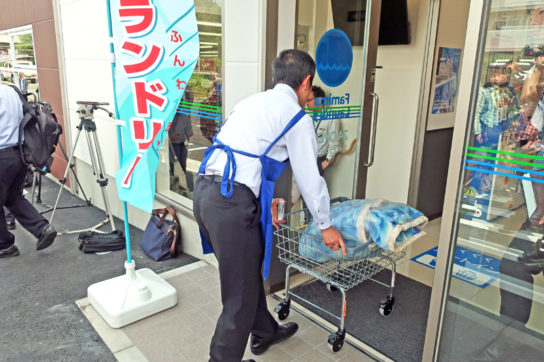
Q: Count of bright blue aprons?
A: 1